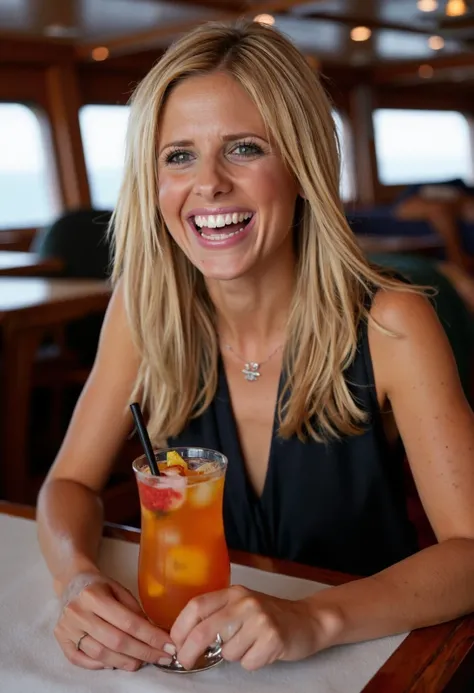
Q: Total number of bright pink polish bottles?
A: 0